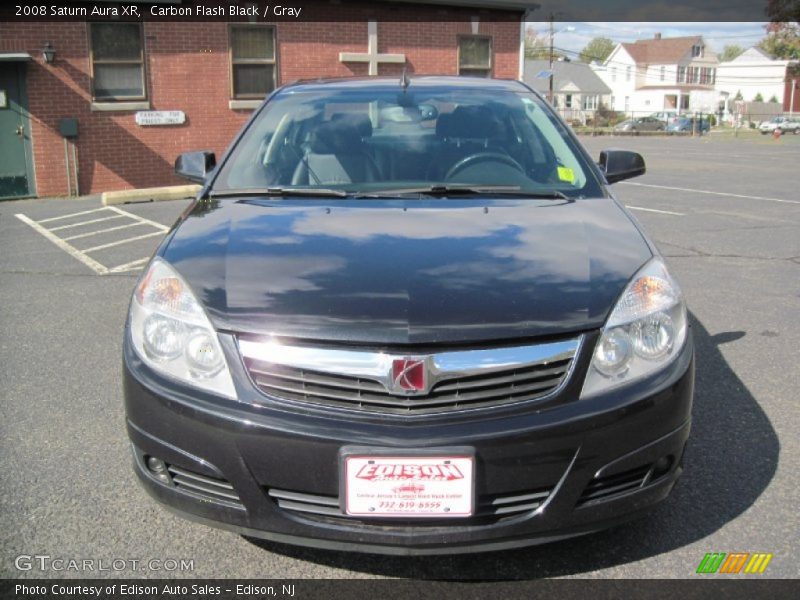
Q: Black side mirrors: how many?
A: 2